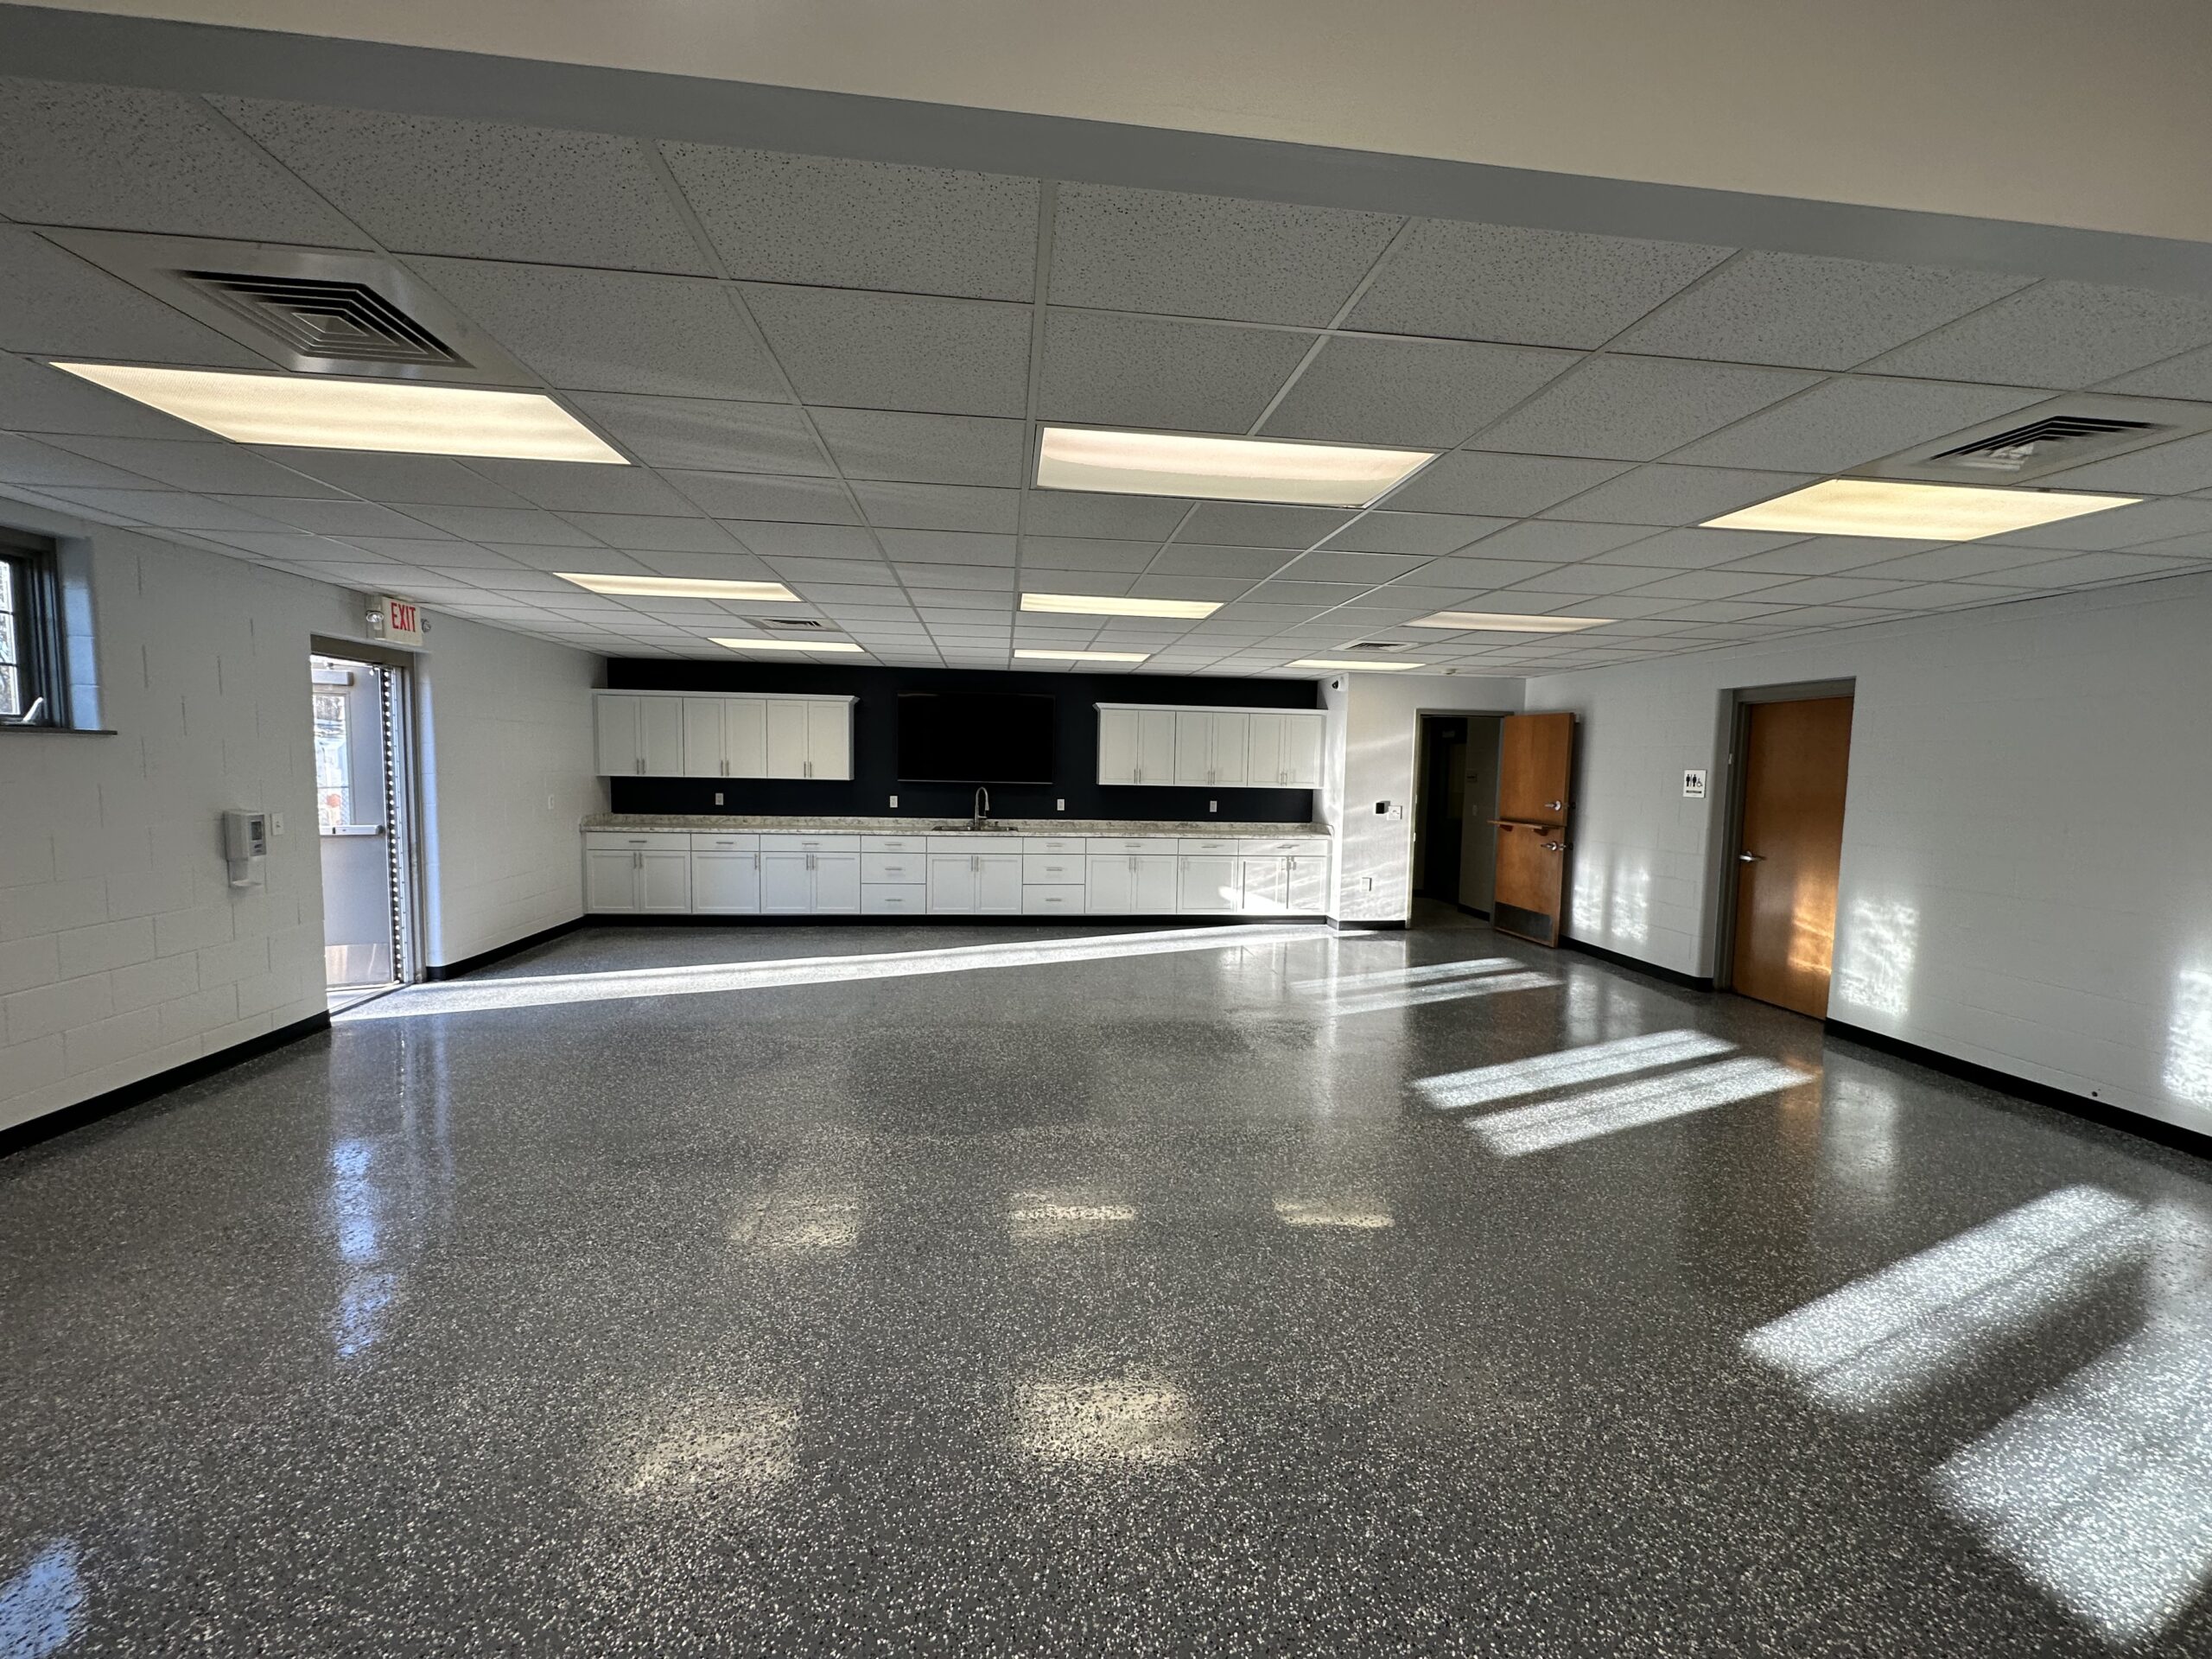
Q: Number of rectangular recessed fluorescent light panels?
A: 9